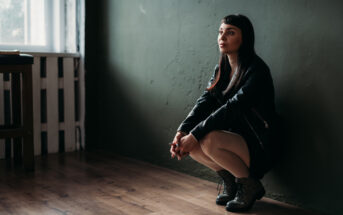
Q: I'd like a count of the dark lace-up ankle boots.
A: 2